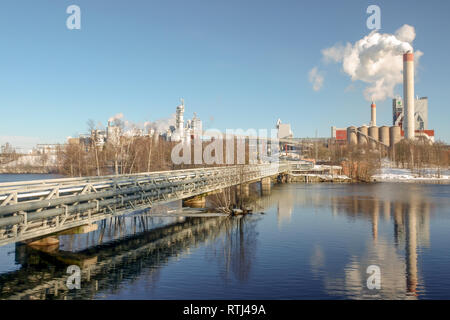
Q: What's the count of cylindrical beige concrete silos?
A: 5